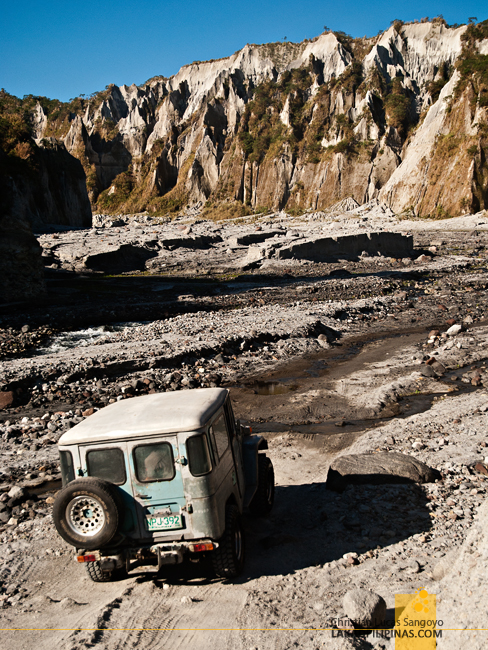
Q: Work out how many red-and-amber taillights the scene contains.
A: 2